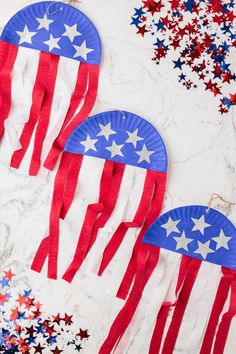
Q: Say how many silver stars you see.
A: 15